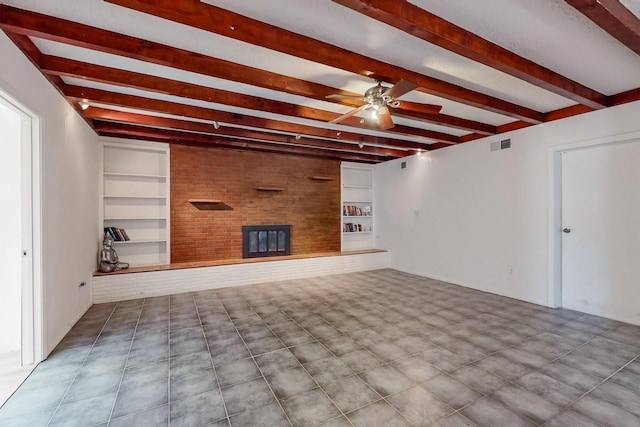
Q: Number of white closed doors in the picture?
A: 1